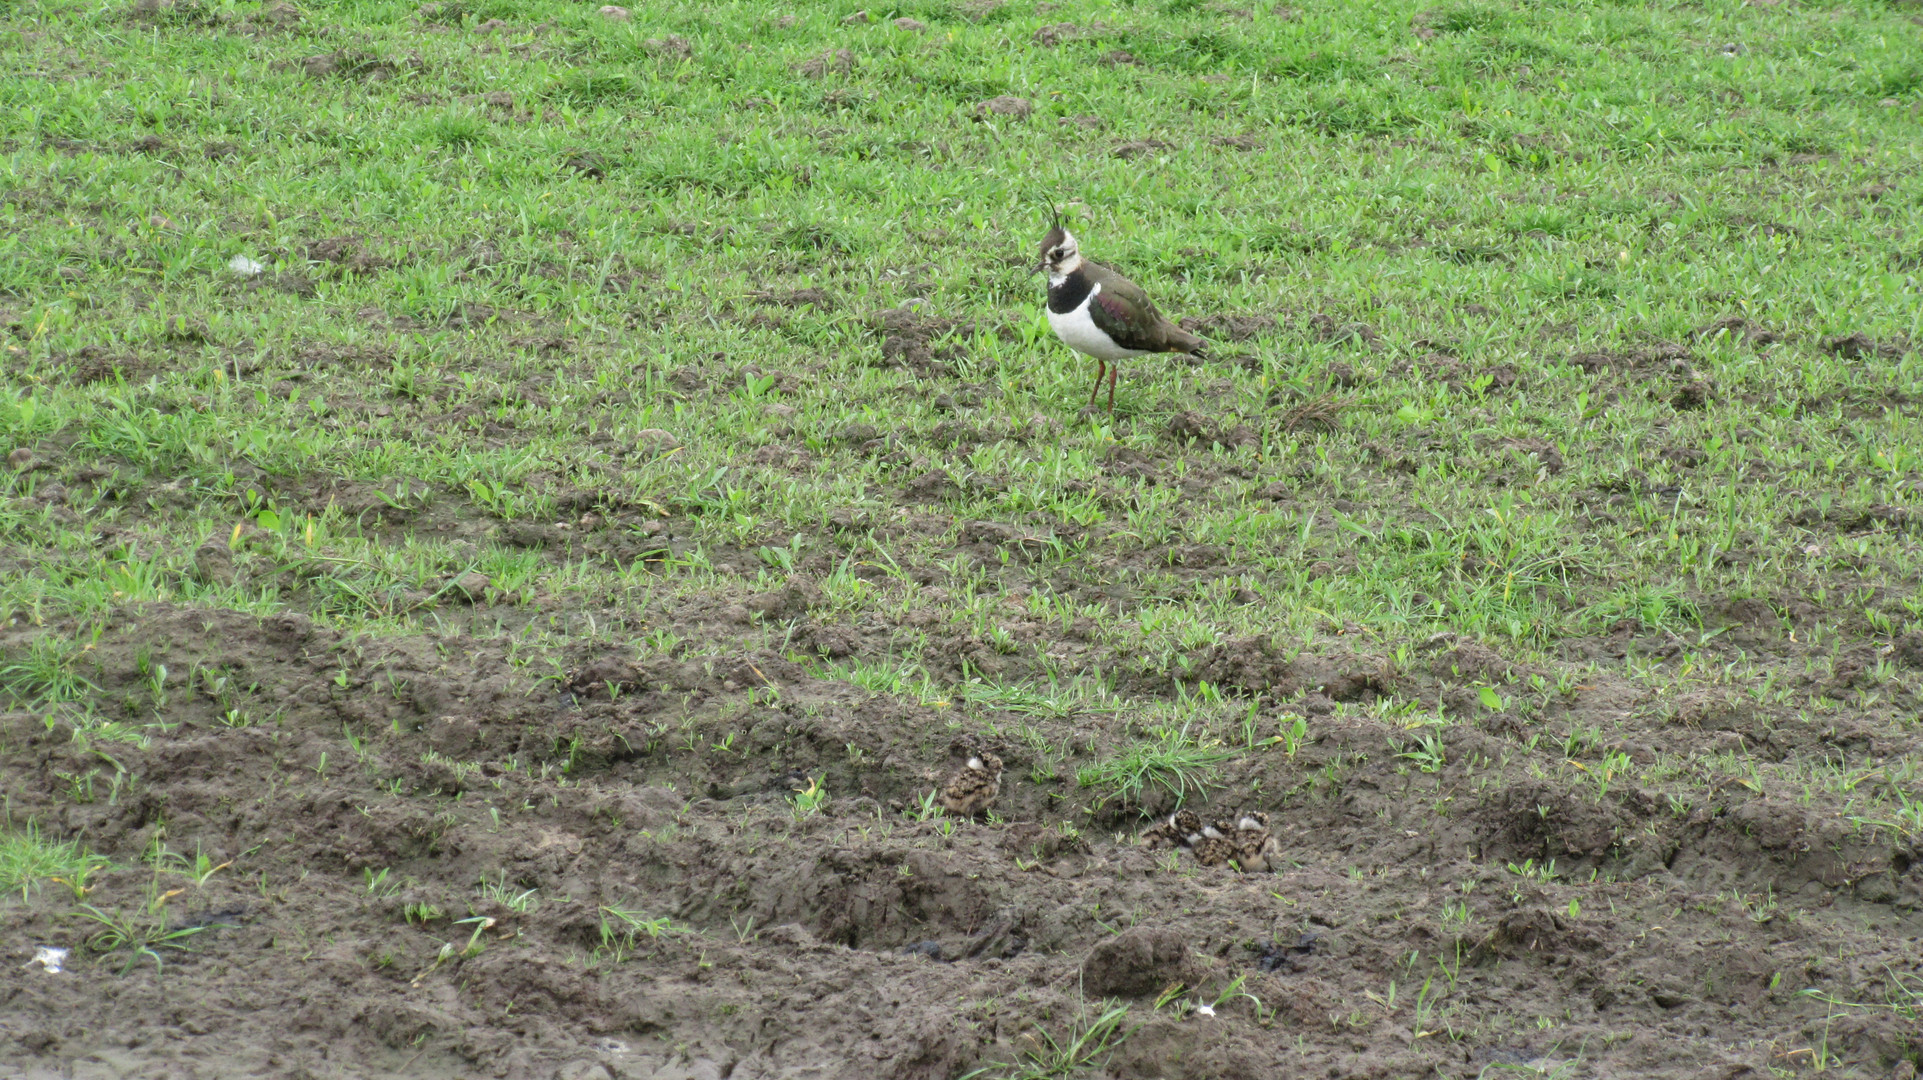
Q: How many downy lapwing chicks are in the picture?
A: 4